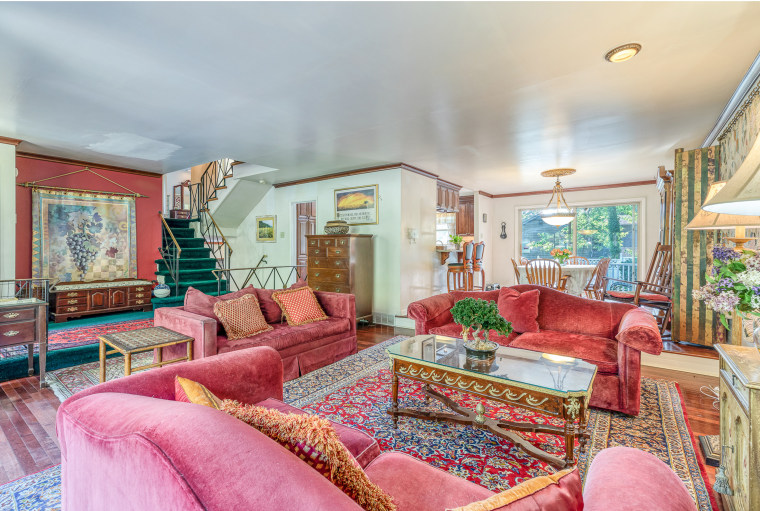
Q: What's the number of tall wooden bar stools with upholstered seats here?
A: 2